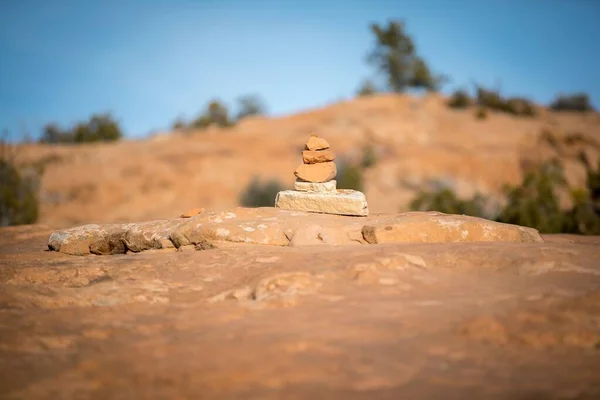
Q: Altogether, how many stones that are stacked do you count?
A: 5